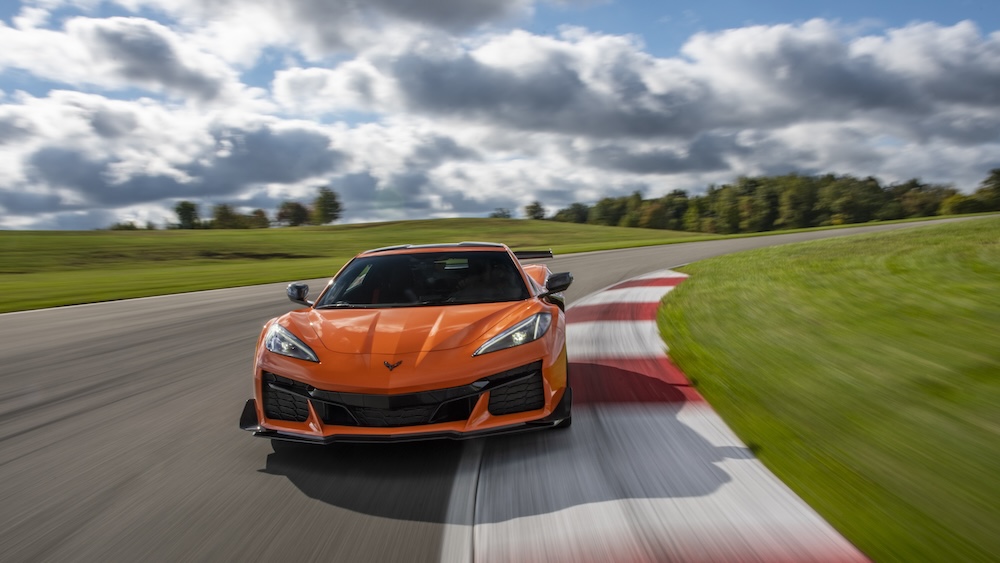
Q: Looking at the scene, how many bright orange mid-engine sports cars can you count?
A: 1